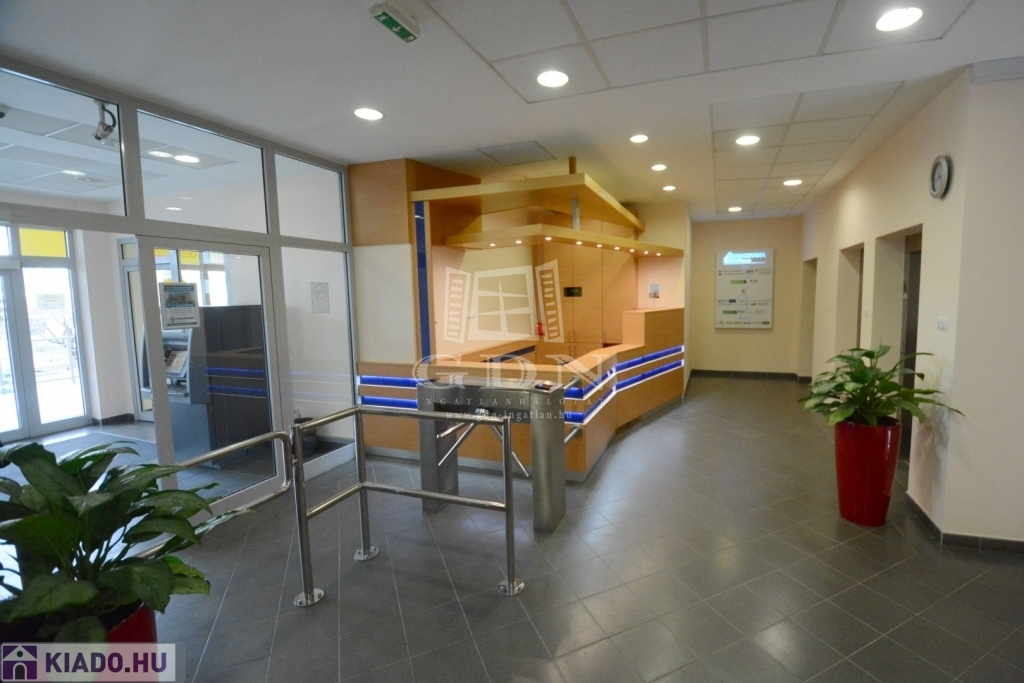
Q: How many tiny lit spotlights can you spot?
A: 9